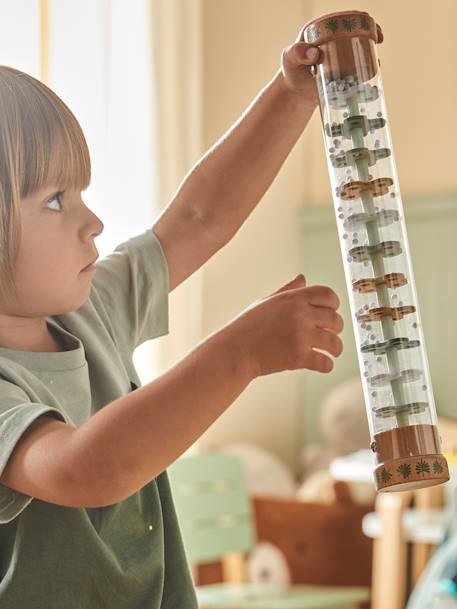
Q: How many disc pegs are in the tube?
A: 11